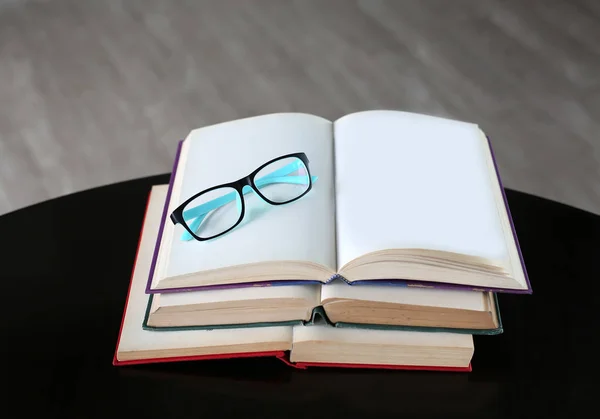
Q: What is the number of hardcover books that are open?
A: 3